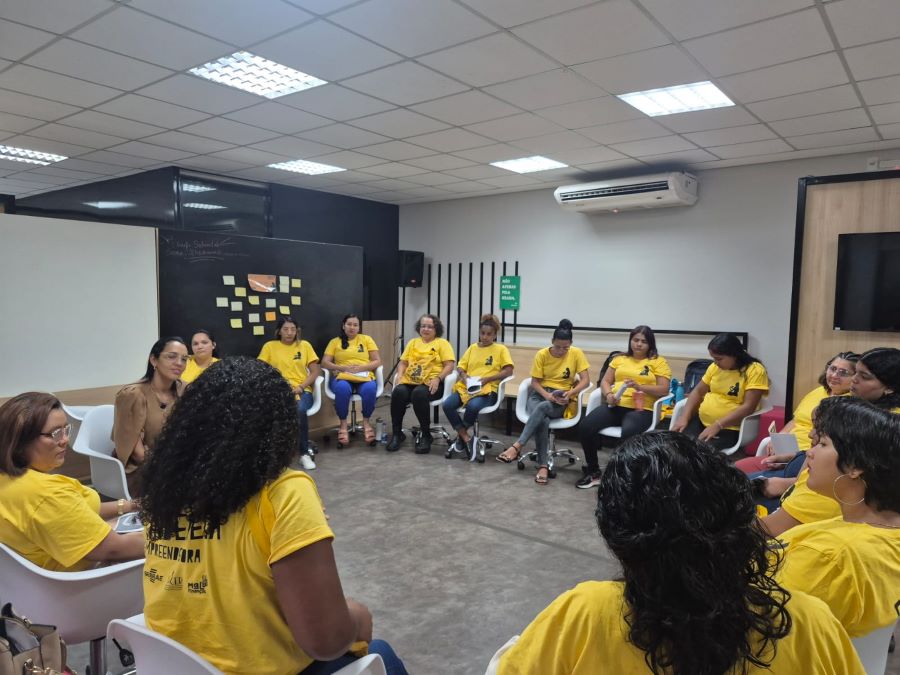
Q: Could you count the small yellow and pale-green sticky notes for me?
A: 14